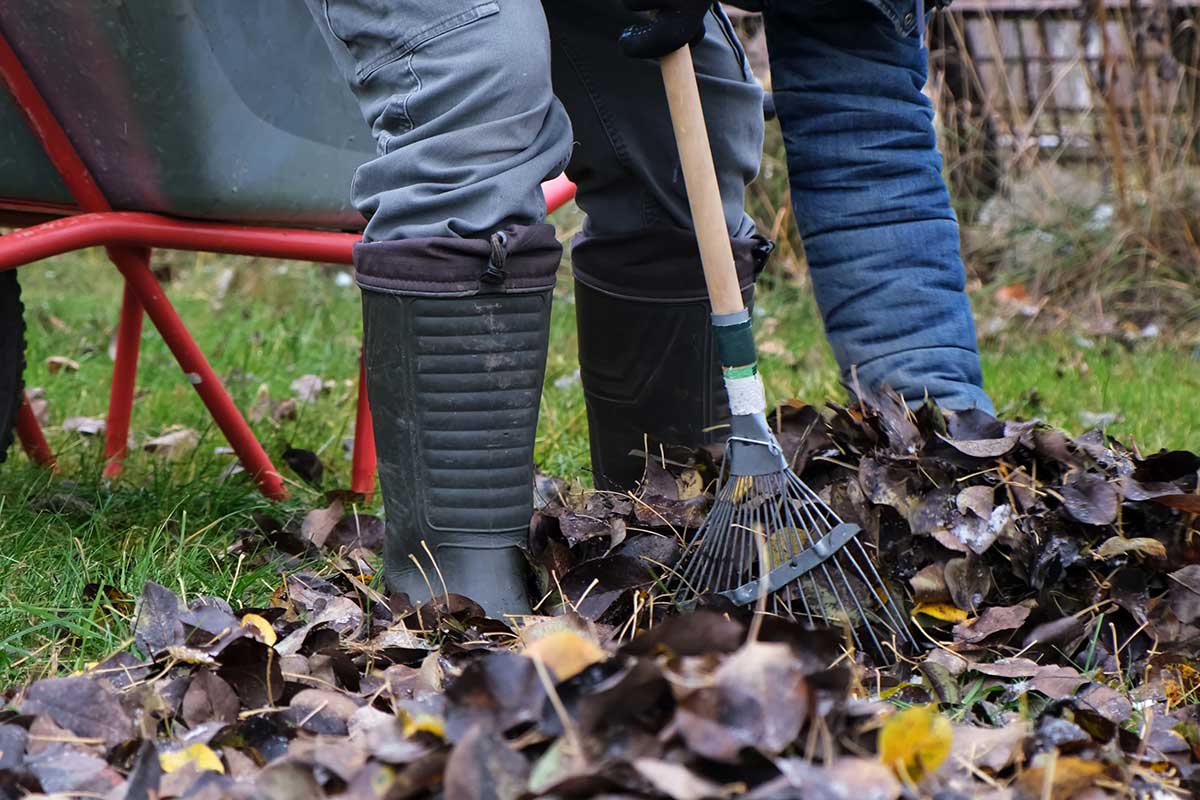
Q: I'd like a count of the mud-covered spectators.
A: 0